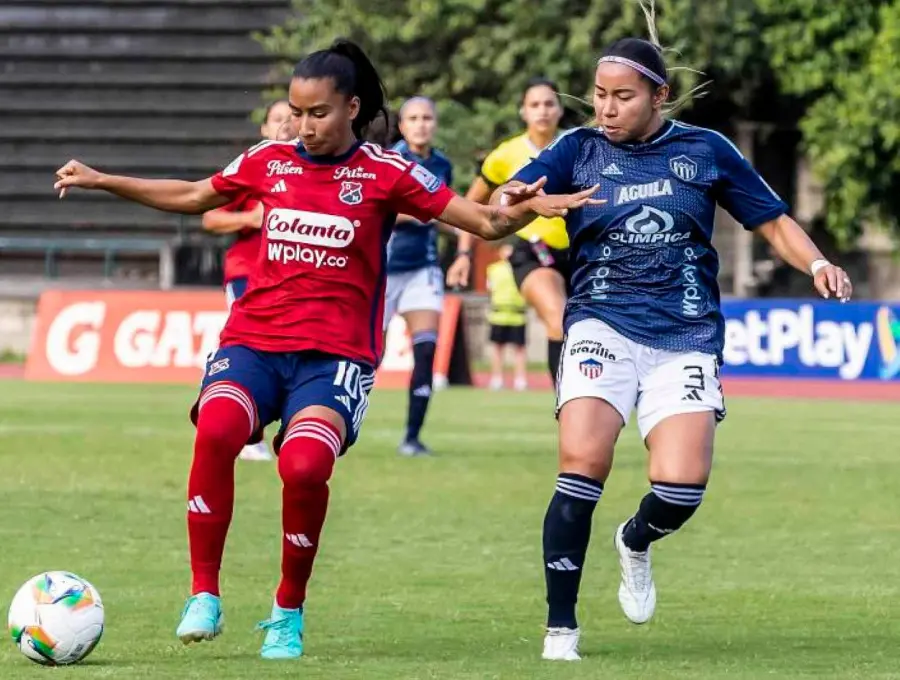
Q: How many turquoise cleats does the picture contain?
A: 2